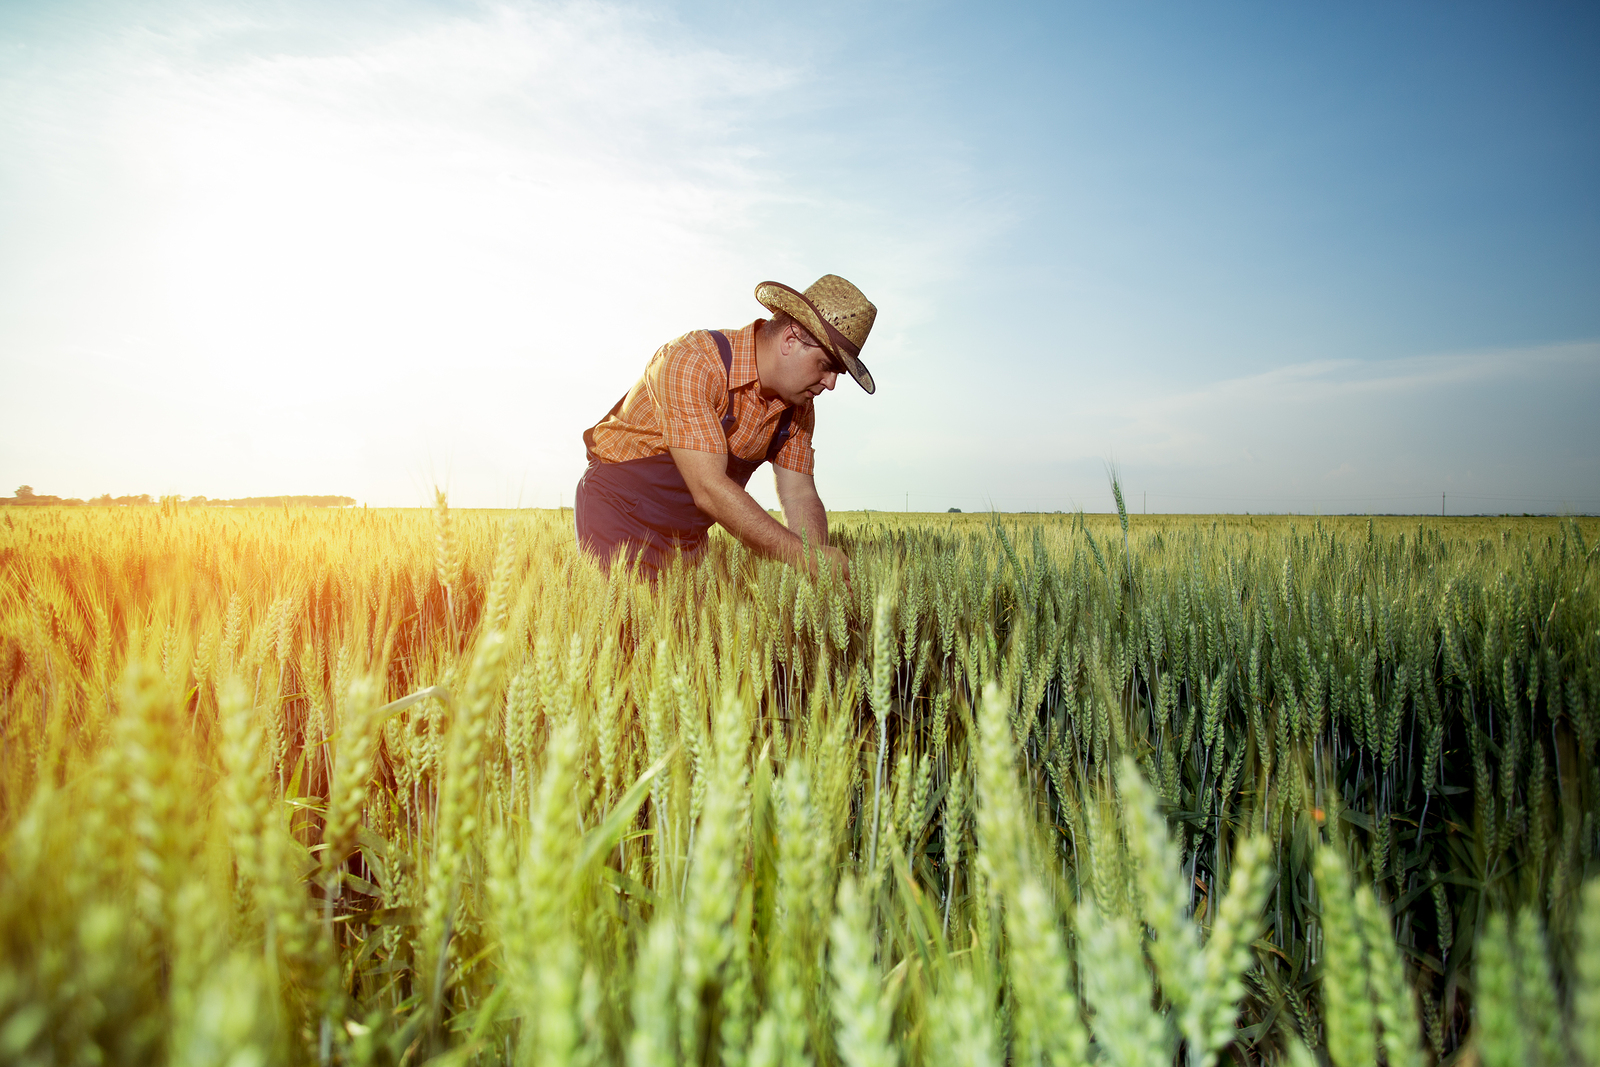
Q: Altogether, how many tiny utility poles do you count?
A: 3